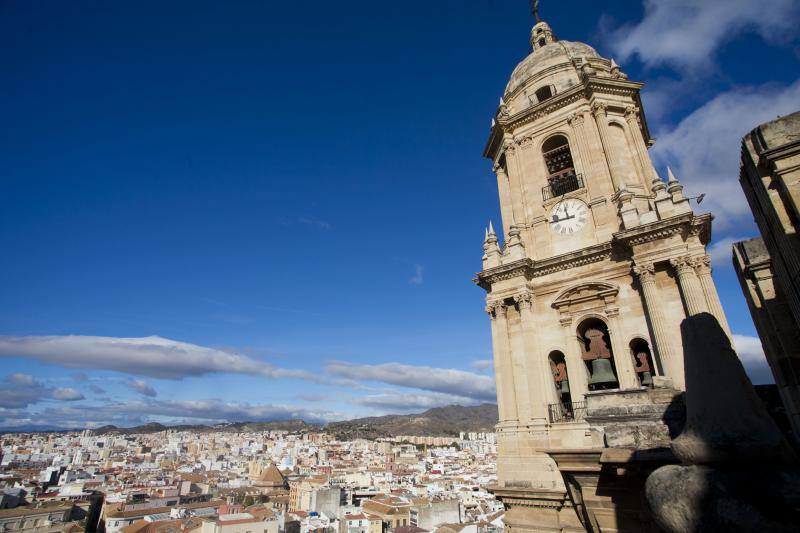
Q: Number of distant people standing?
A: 0